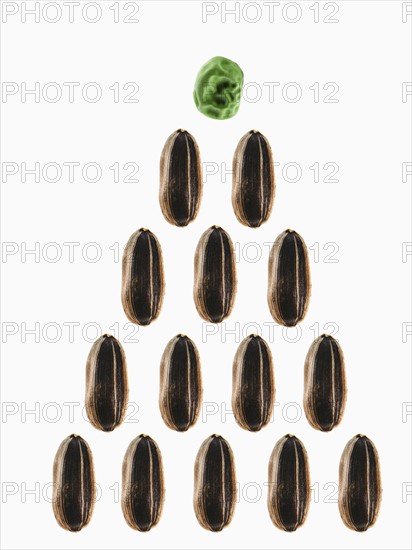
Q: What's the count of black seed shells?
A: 14